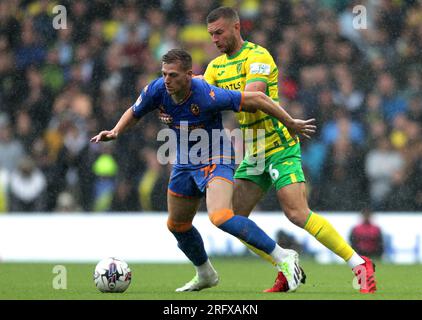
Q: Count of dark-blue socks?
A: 2